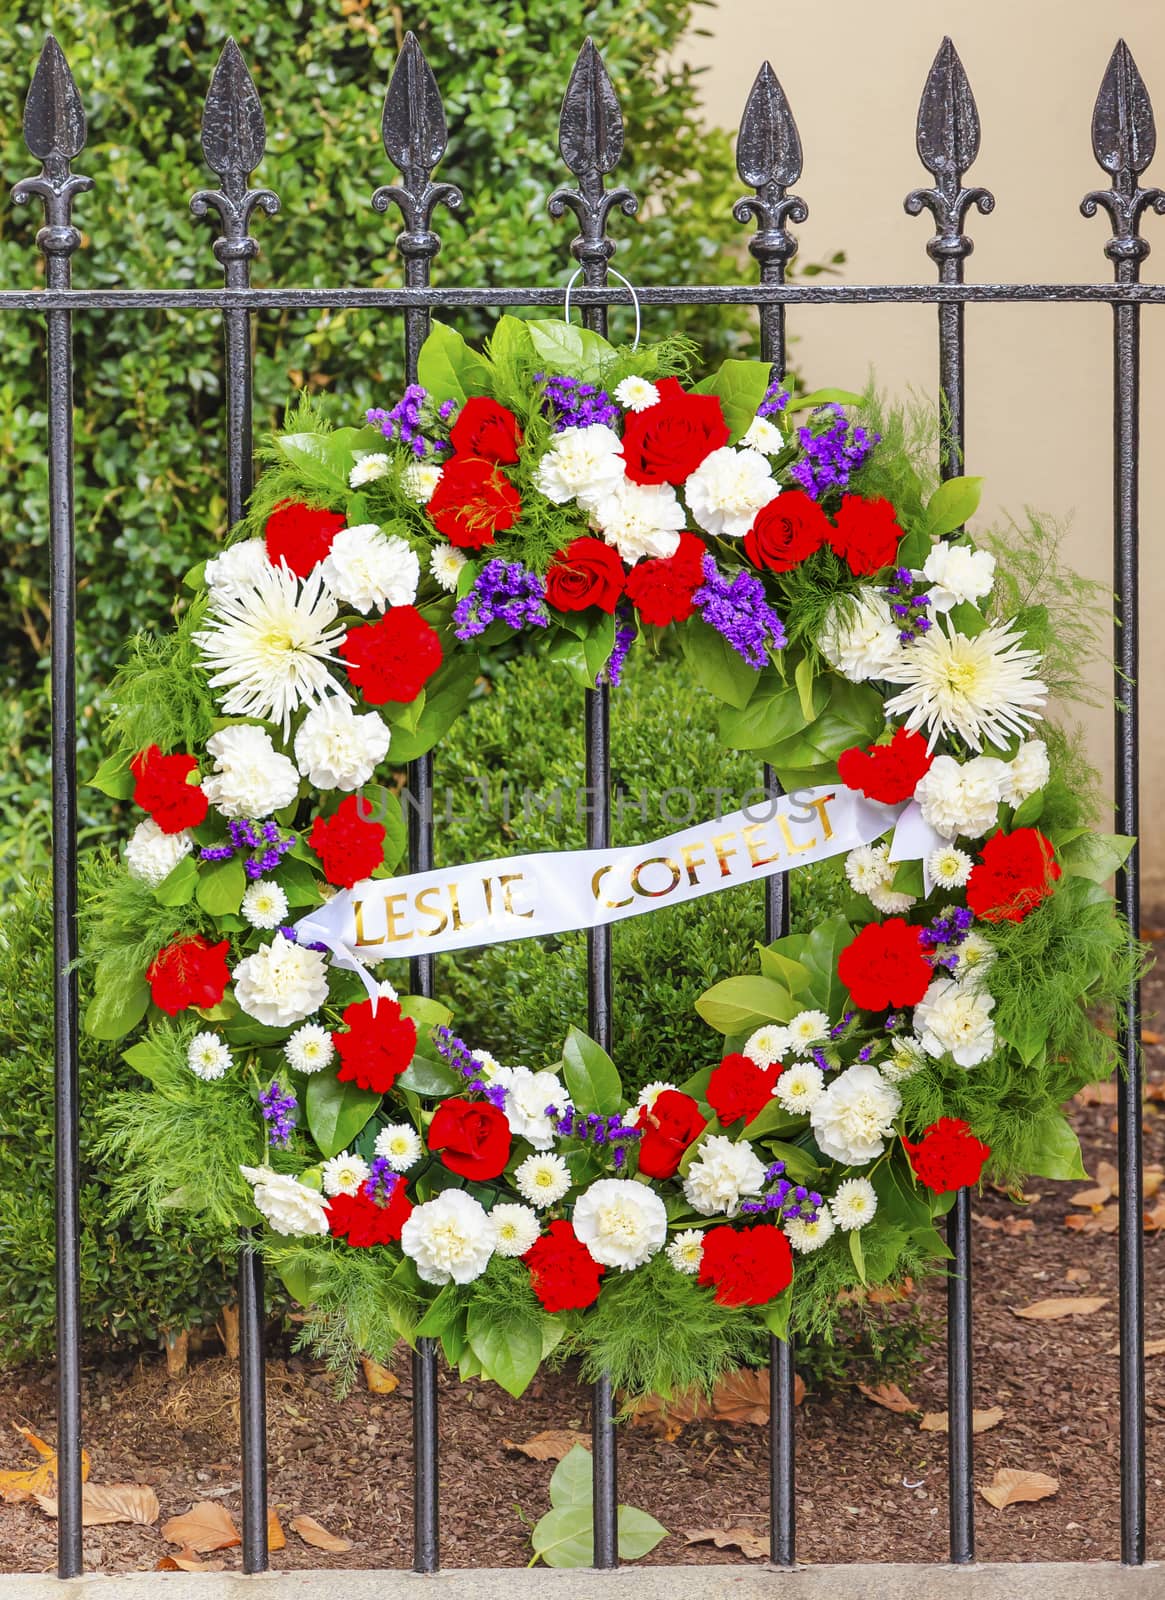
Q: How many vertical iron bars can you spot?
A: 7